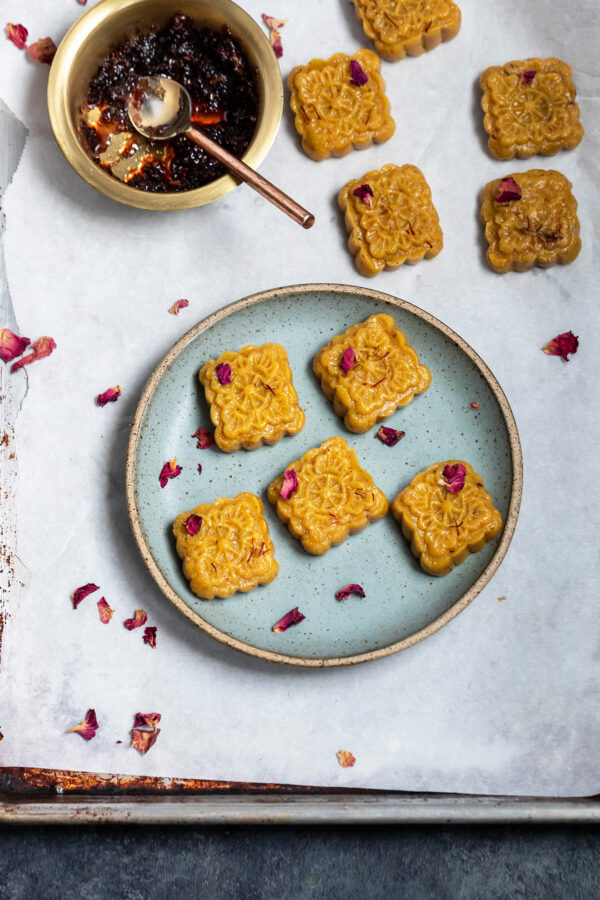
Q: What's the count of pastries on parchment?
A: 5